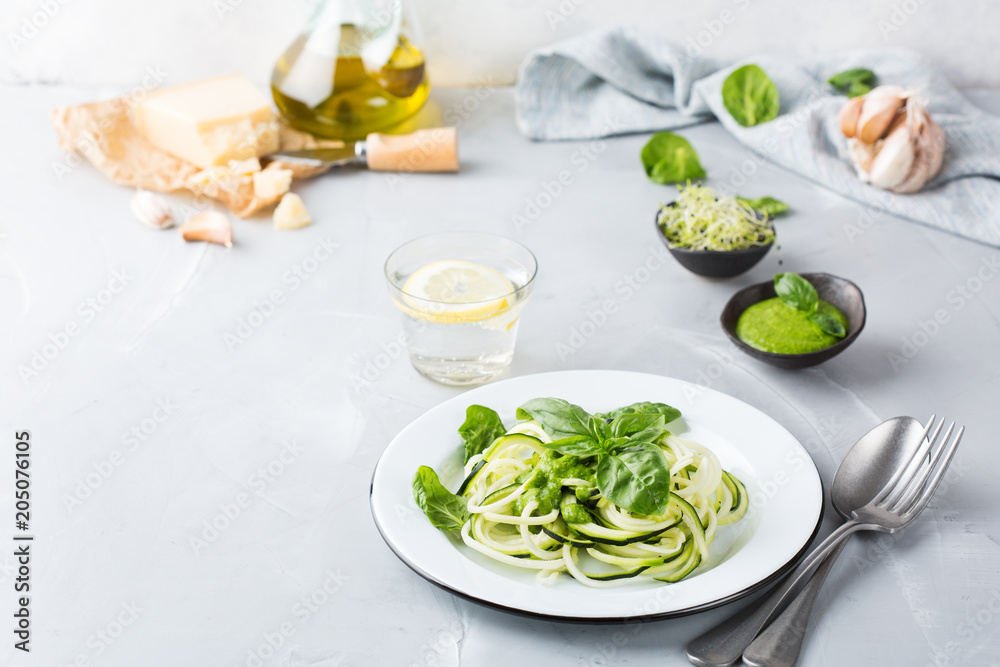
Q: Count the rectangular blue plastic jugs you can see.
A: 0